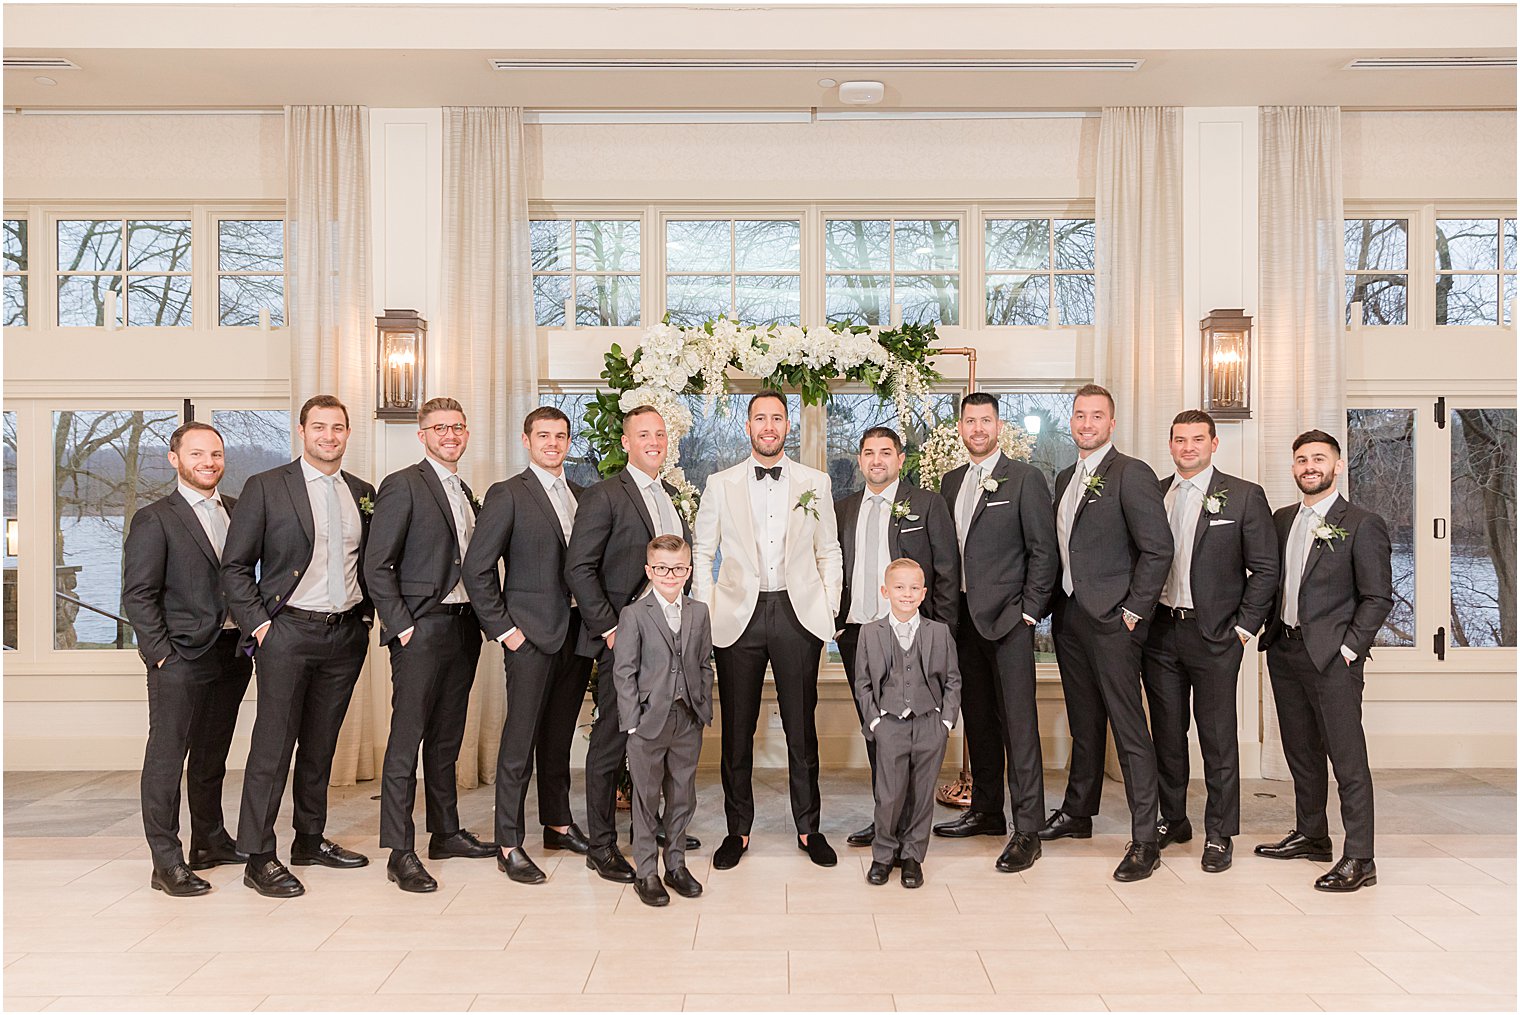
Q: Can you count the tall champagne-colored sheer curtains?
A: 4